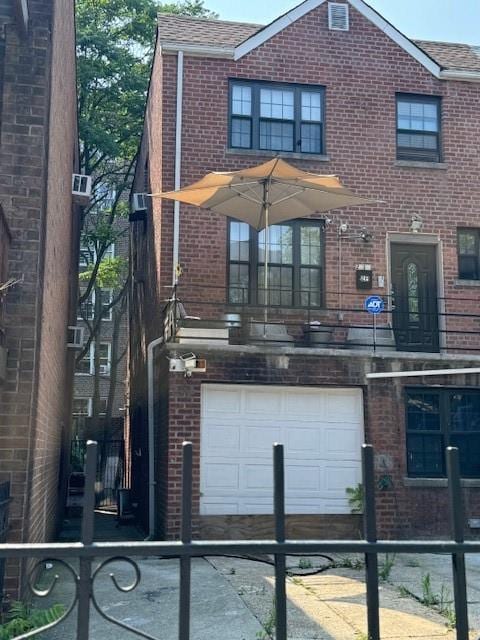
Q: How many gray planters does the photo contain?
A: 1